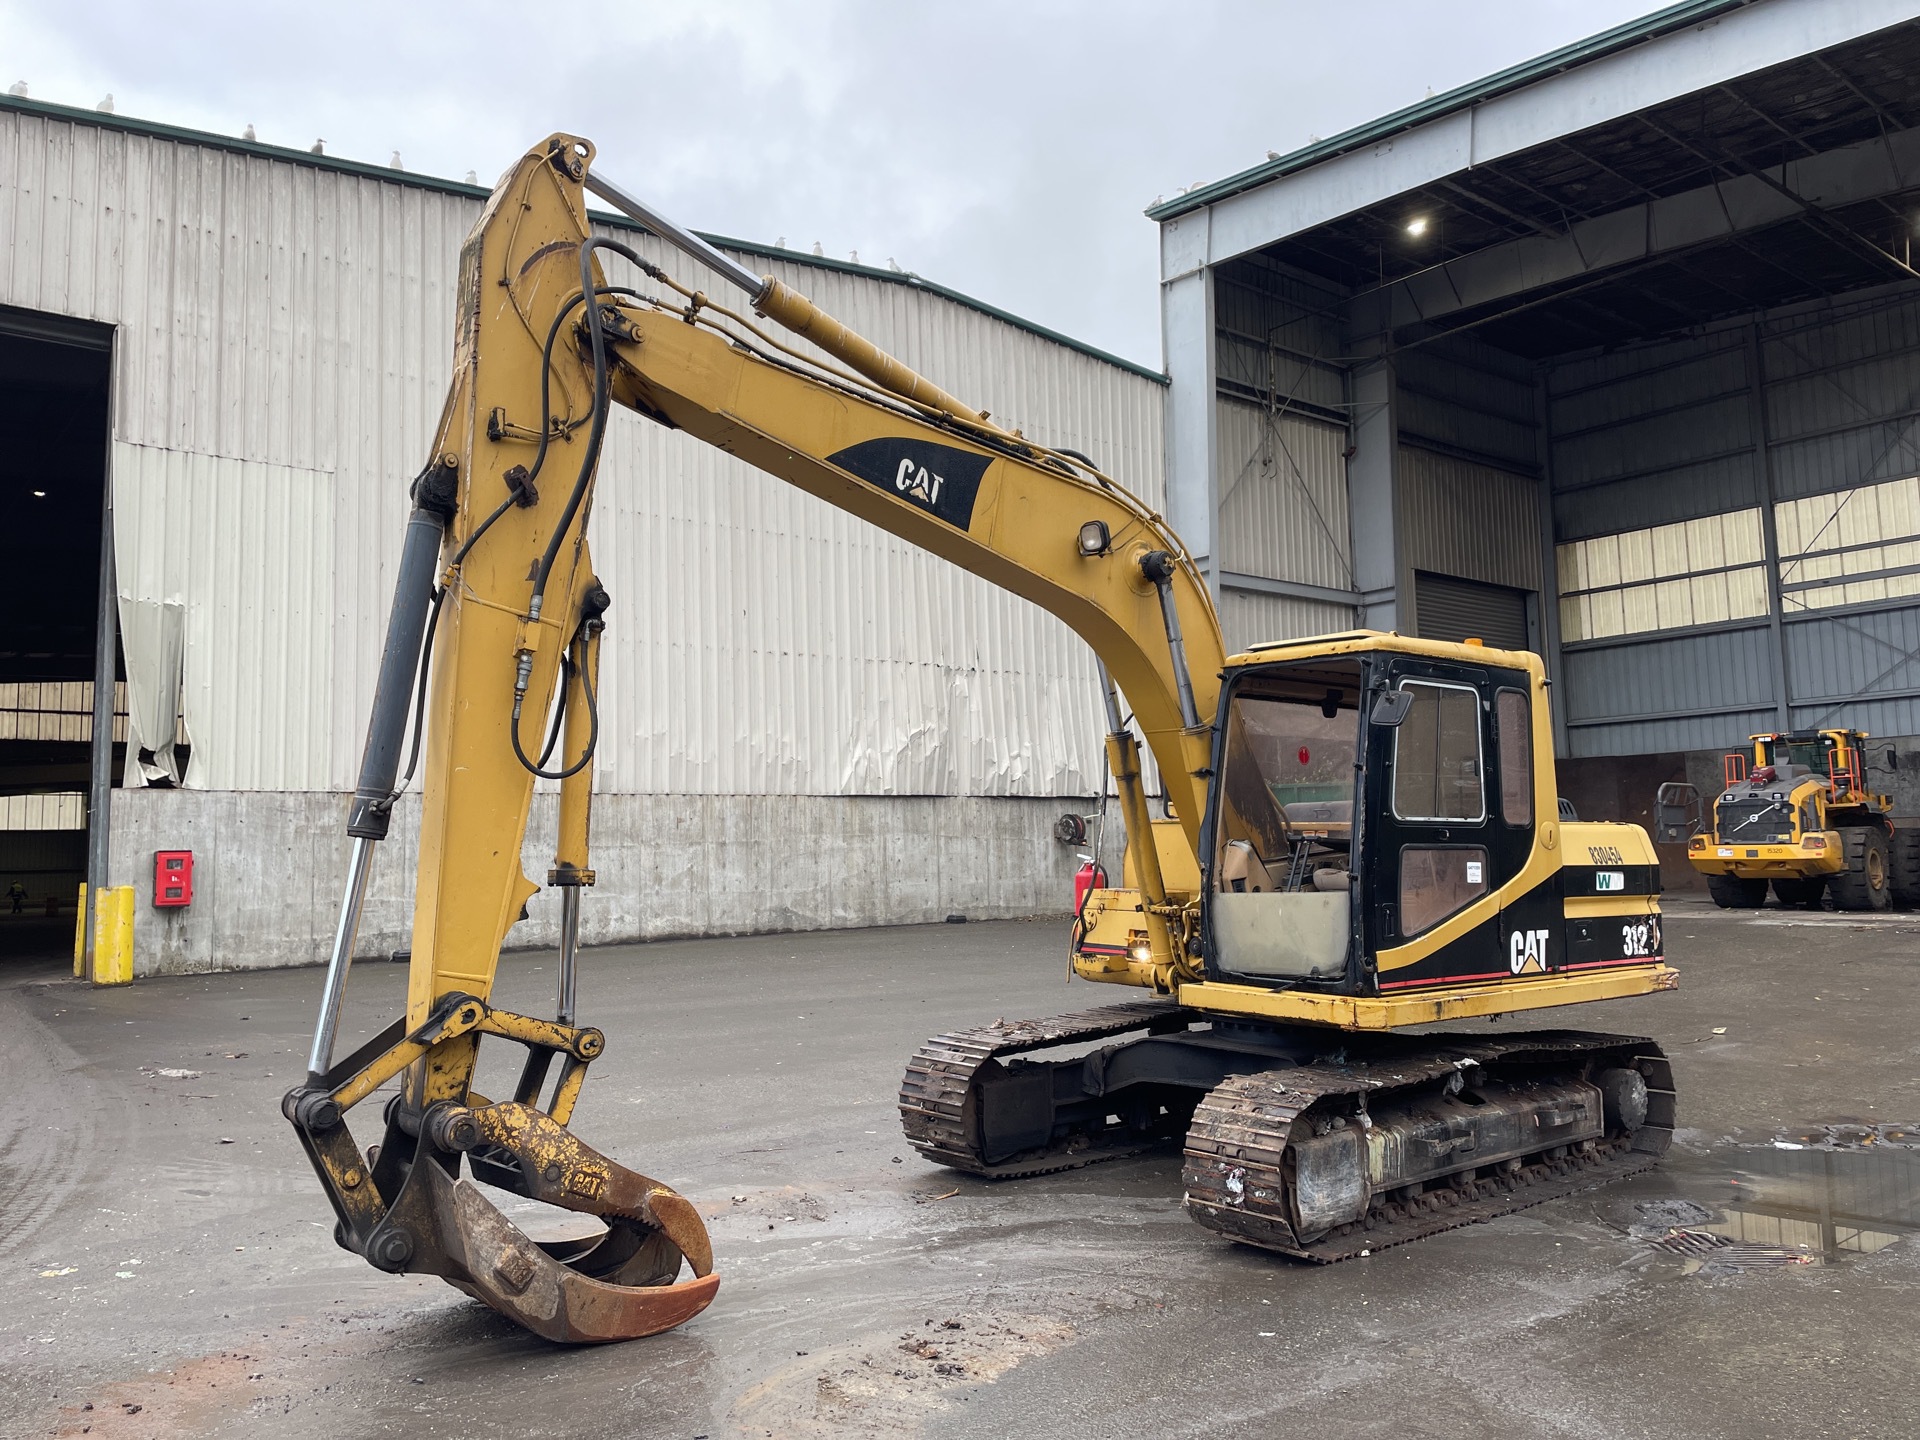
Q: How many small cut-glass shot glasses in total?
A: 0